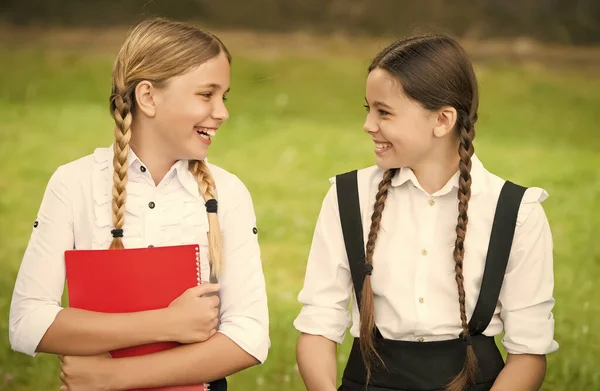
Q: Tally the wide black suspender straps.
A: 2